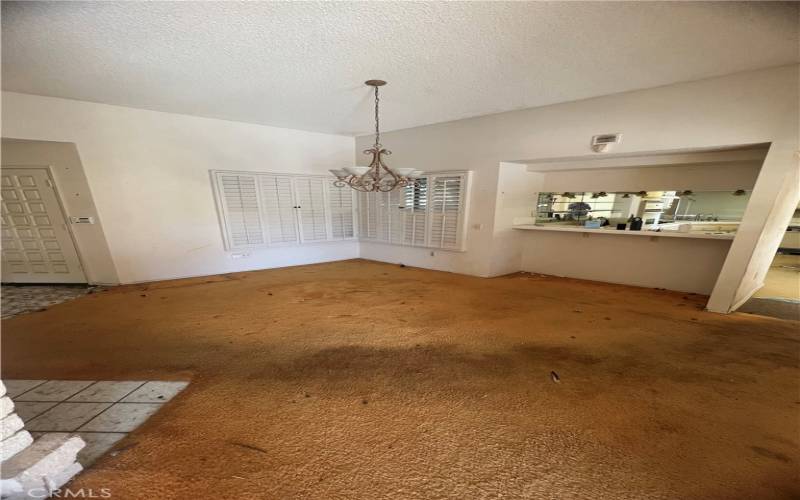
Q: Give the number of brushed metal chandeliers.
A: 1